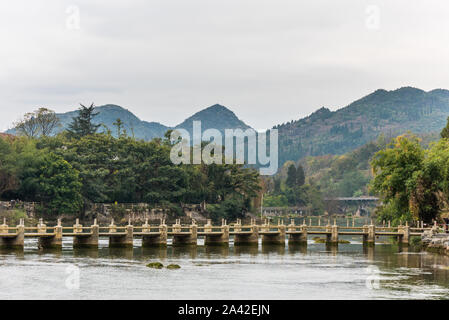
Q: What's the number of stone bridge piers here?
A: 13